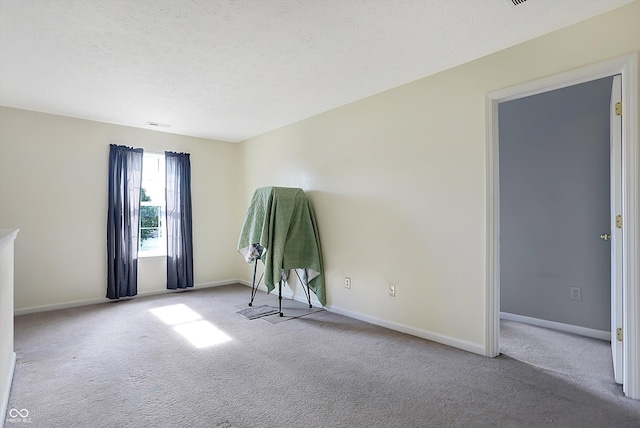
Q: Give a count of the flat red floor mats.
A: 0